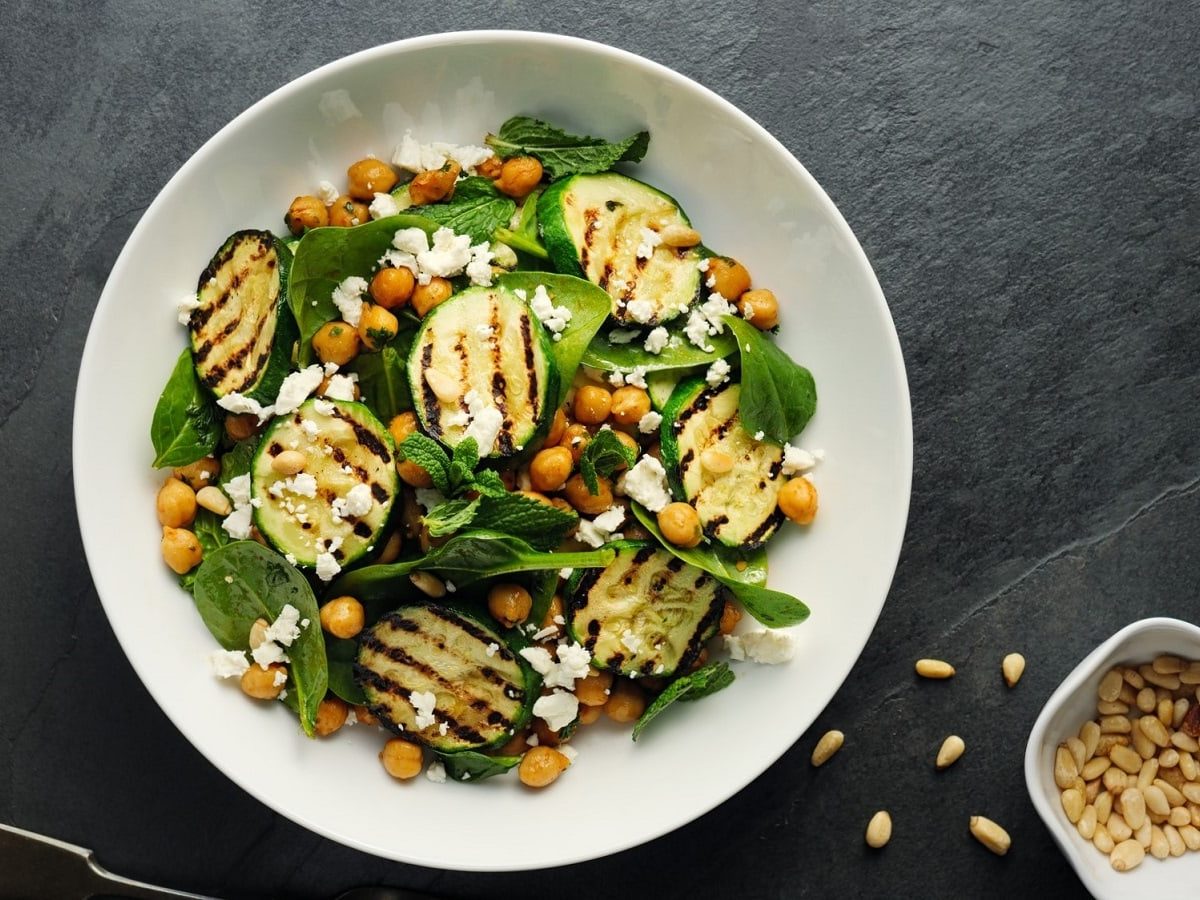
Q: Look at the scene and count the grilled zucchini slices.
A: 7